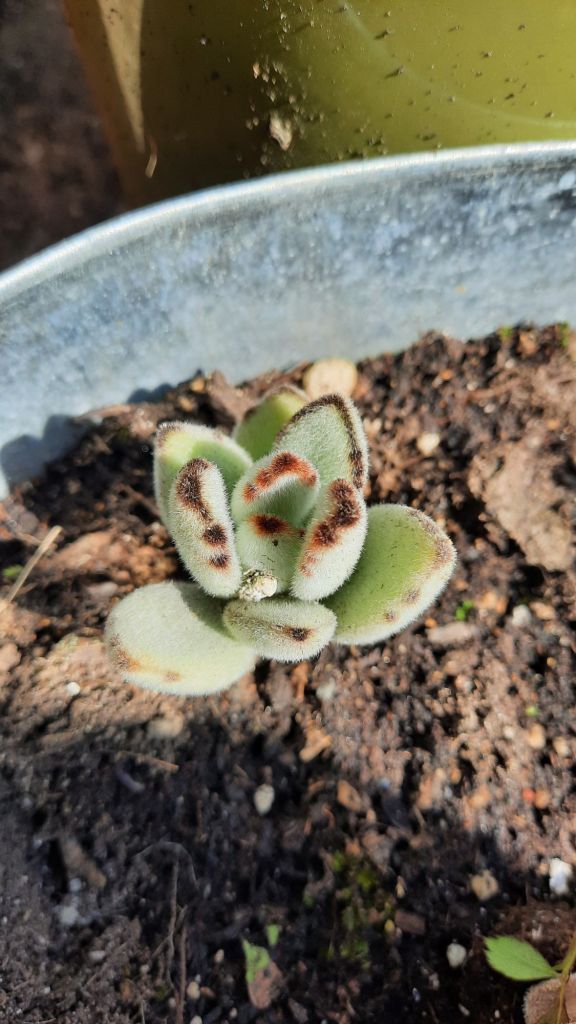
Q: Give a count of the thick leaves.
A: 10